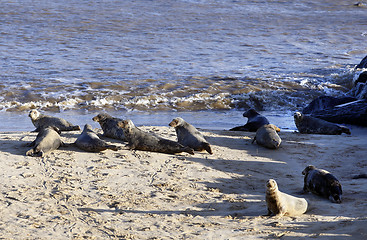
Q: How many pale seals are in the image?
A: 1